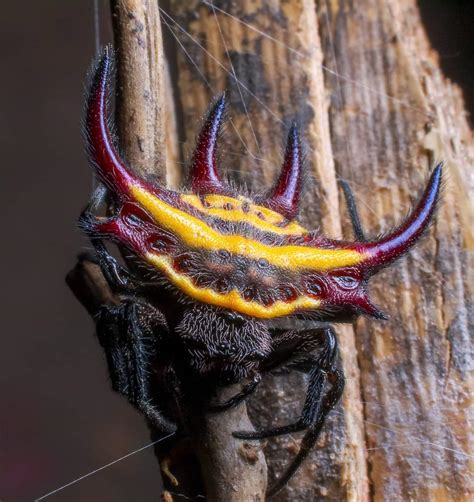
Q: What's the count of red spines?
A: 6